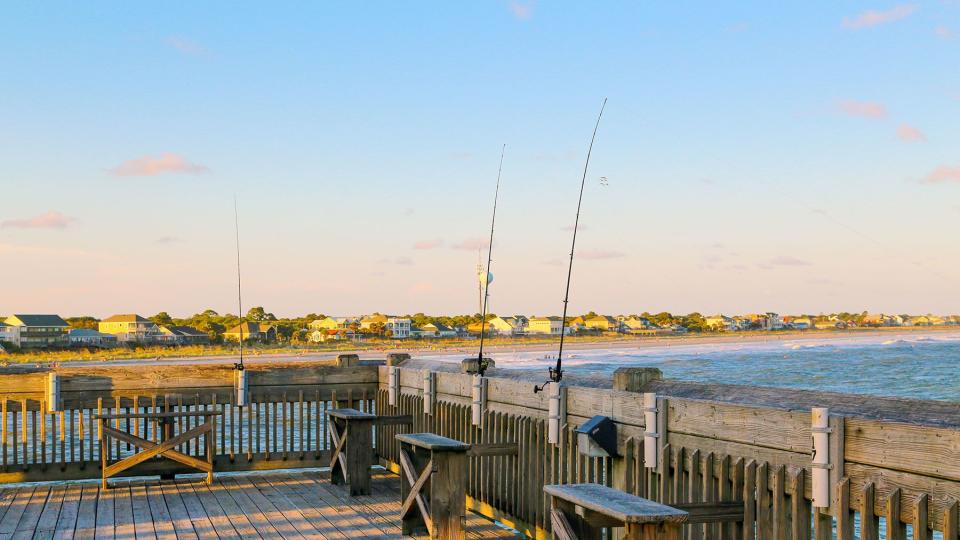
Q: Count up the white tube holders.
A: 8